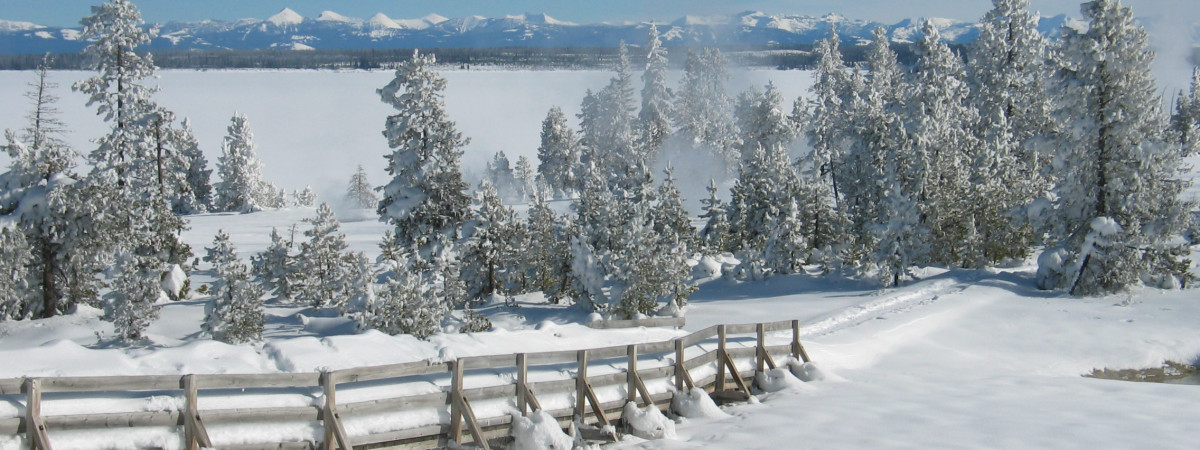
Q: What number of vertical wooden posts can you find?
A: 11